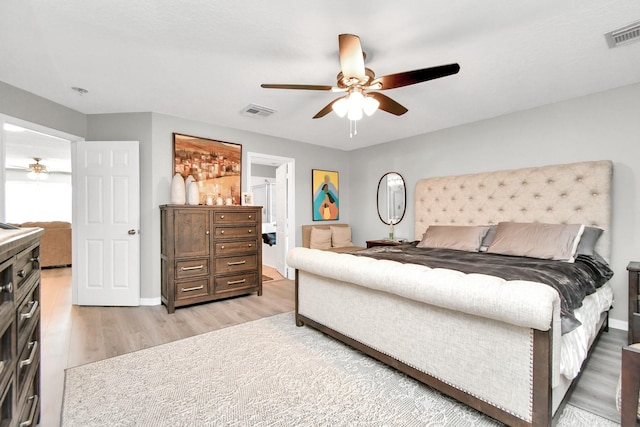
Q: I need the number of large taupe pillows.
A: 2